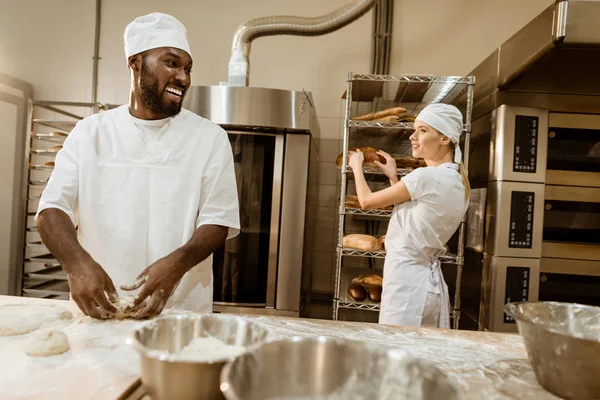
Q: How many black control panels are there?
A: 3